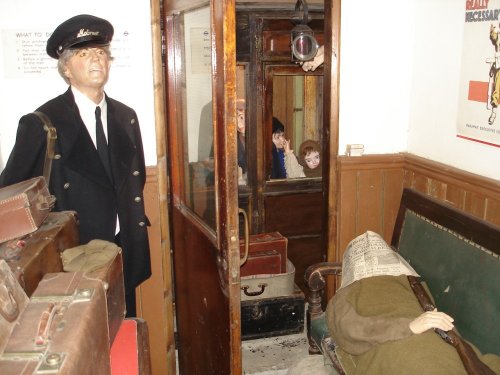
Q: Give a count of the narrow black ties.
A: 1